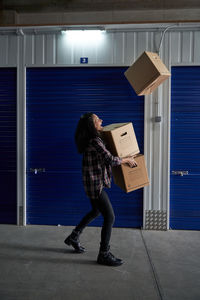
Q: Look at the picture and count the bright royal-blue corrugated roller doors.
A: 3